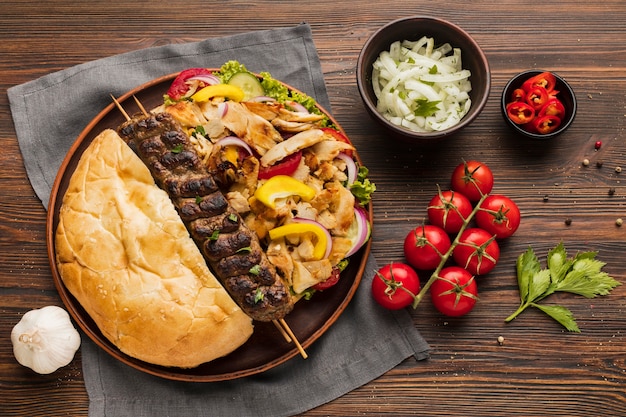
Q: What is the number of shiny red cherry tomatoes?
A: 7